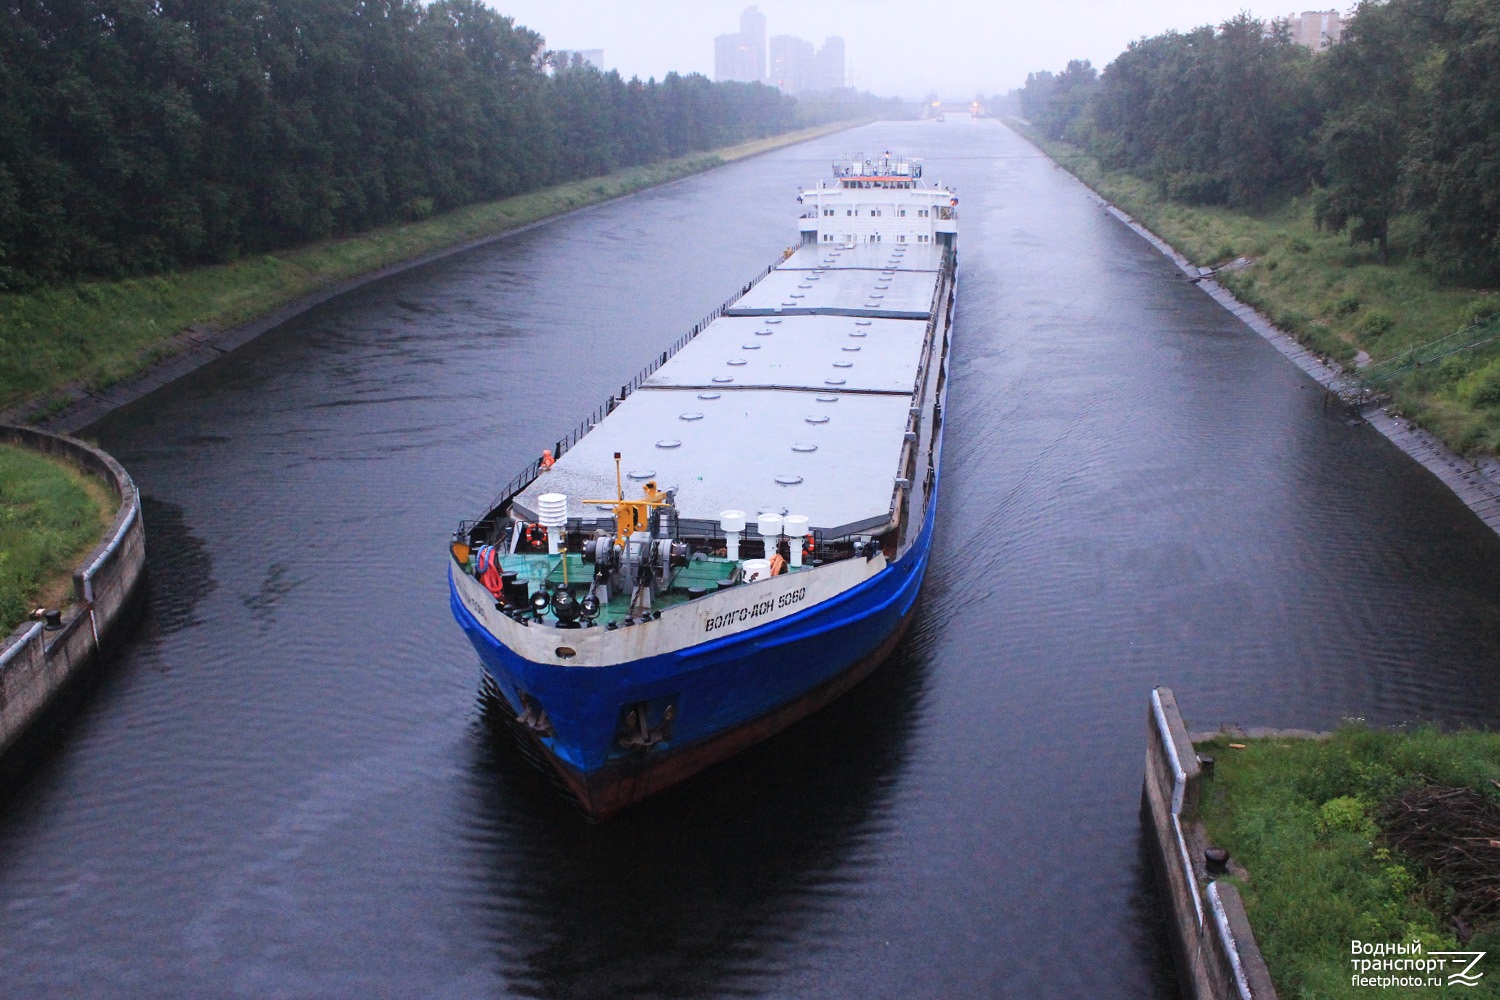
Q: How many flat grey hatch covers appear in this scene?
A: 4